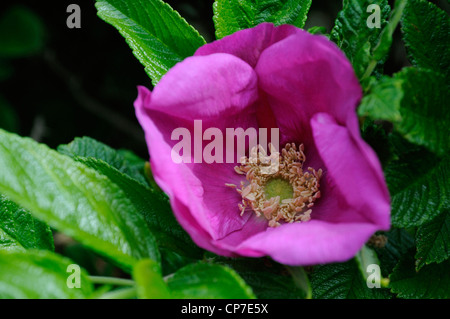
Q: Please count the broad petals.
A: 5